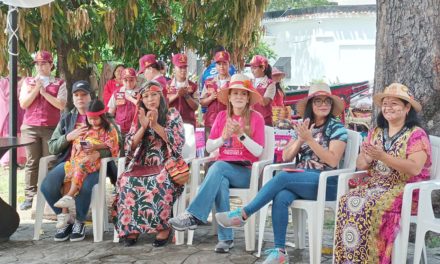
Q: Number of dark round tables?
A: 1